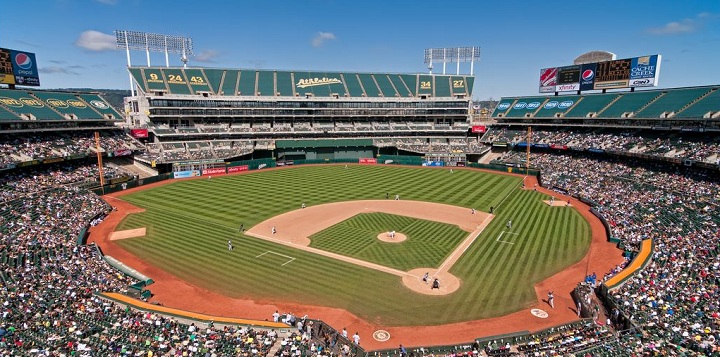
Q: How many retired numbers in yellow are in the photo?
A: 5